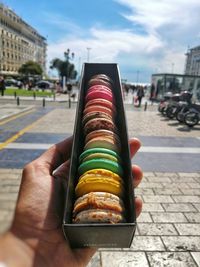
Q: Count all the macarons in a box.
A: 8